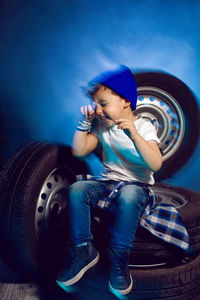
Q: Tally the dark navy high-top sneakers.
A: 2